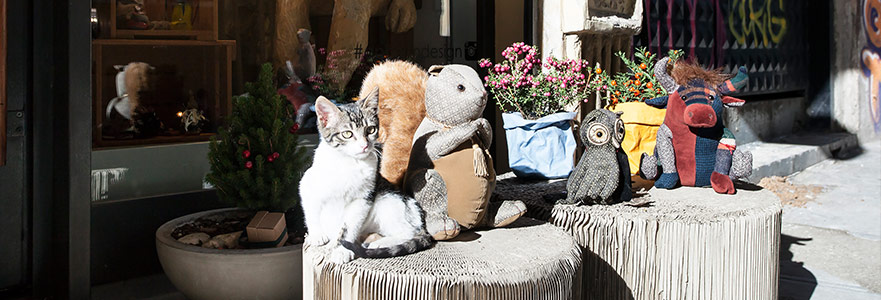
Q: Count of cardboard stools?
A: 2